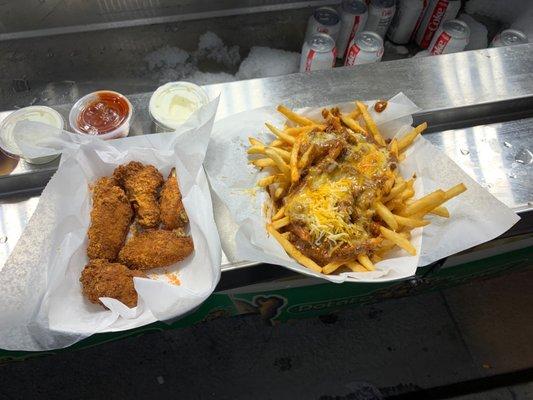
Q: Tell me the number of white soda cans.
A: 9